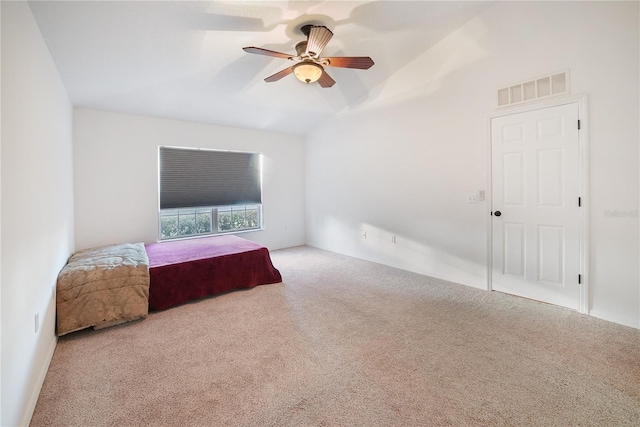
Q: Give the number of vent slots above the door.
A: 5